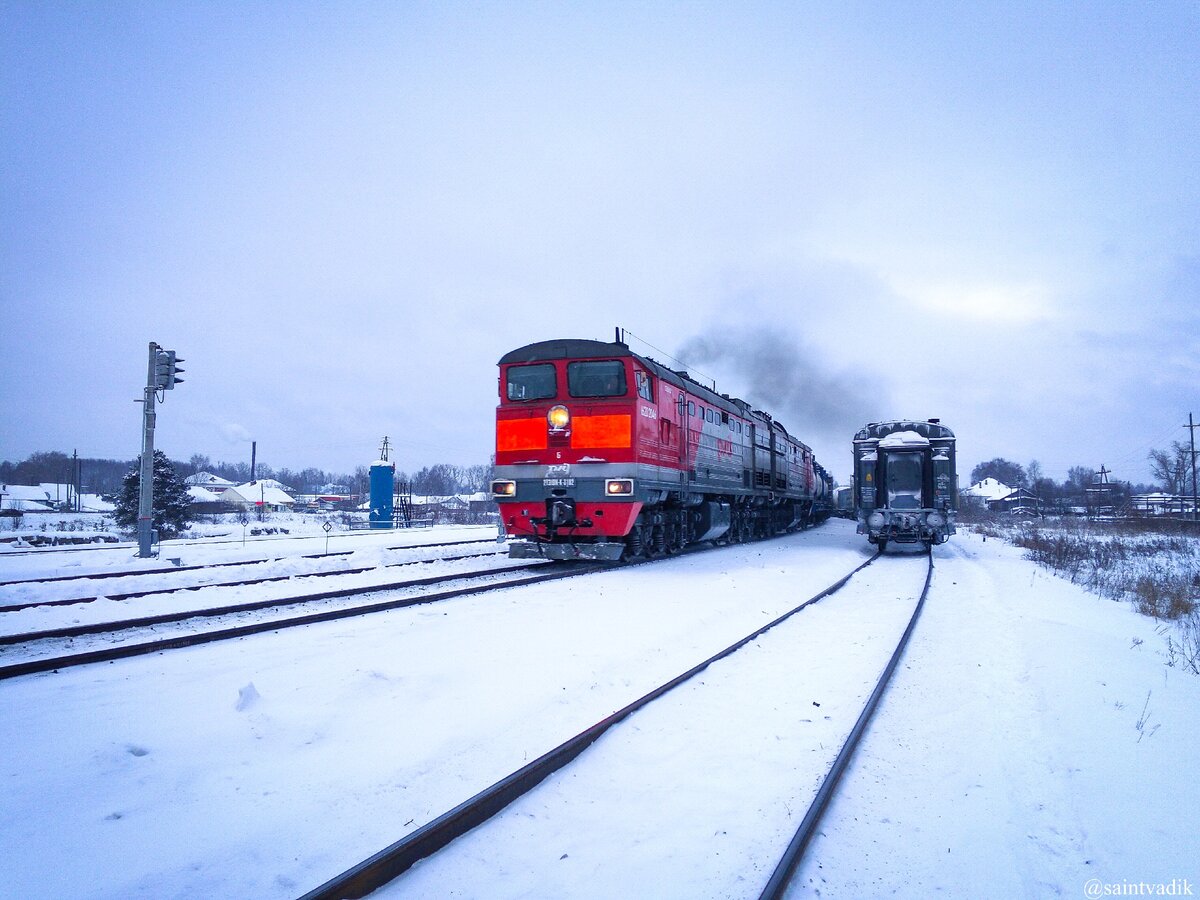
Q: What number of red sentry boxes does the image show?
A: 0